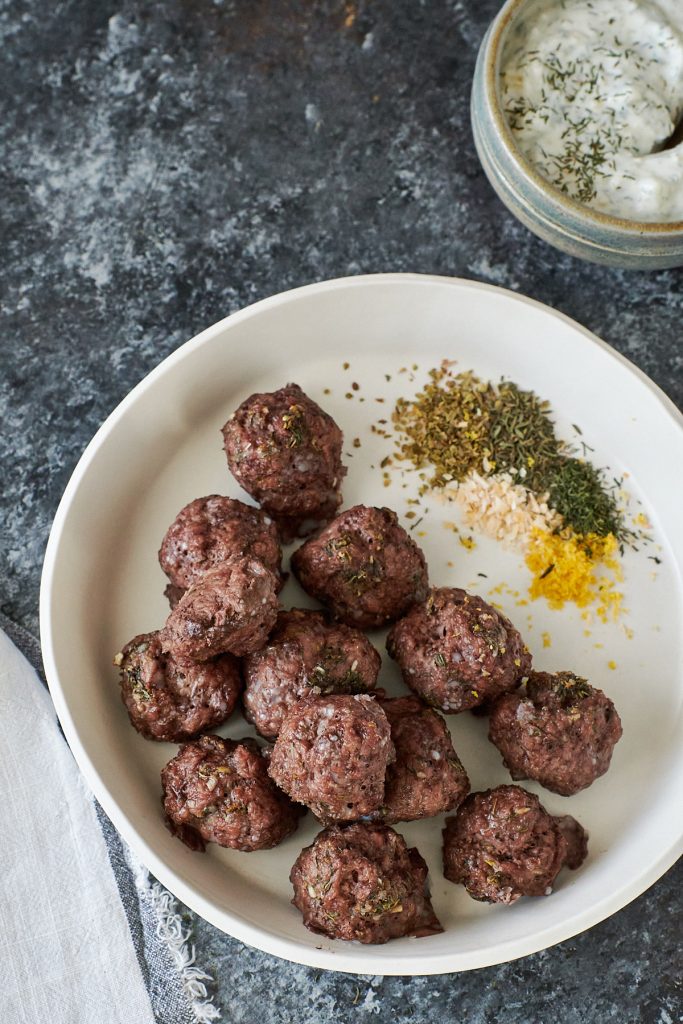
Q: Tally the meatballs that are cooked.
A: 13